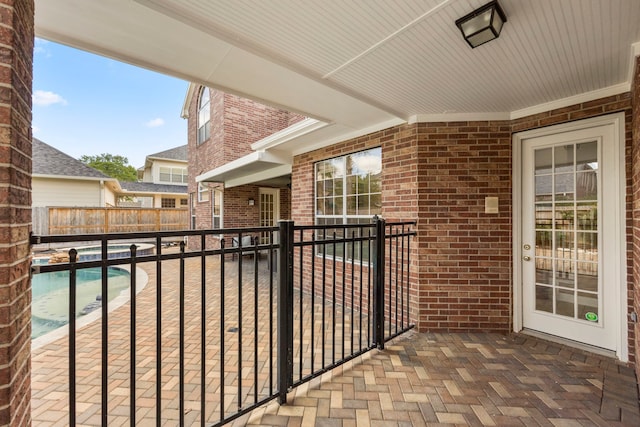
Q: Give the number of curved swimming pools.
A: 1